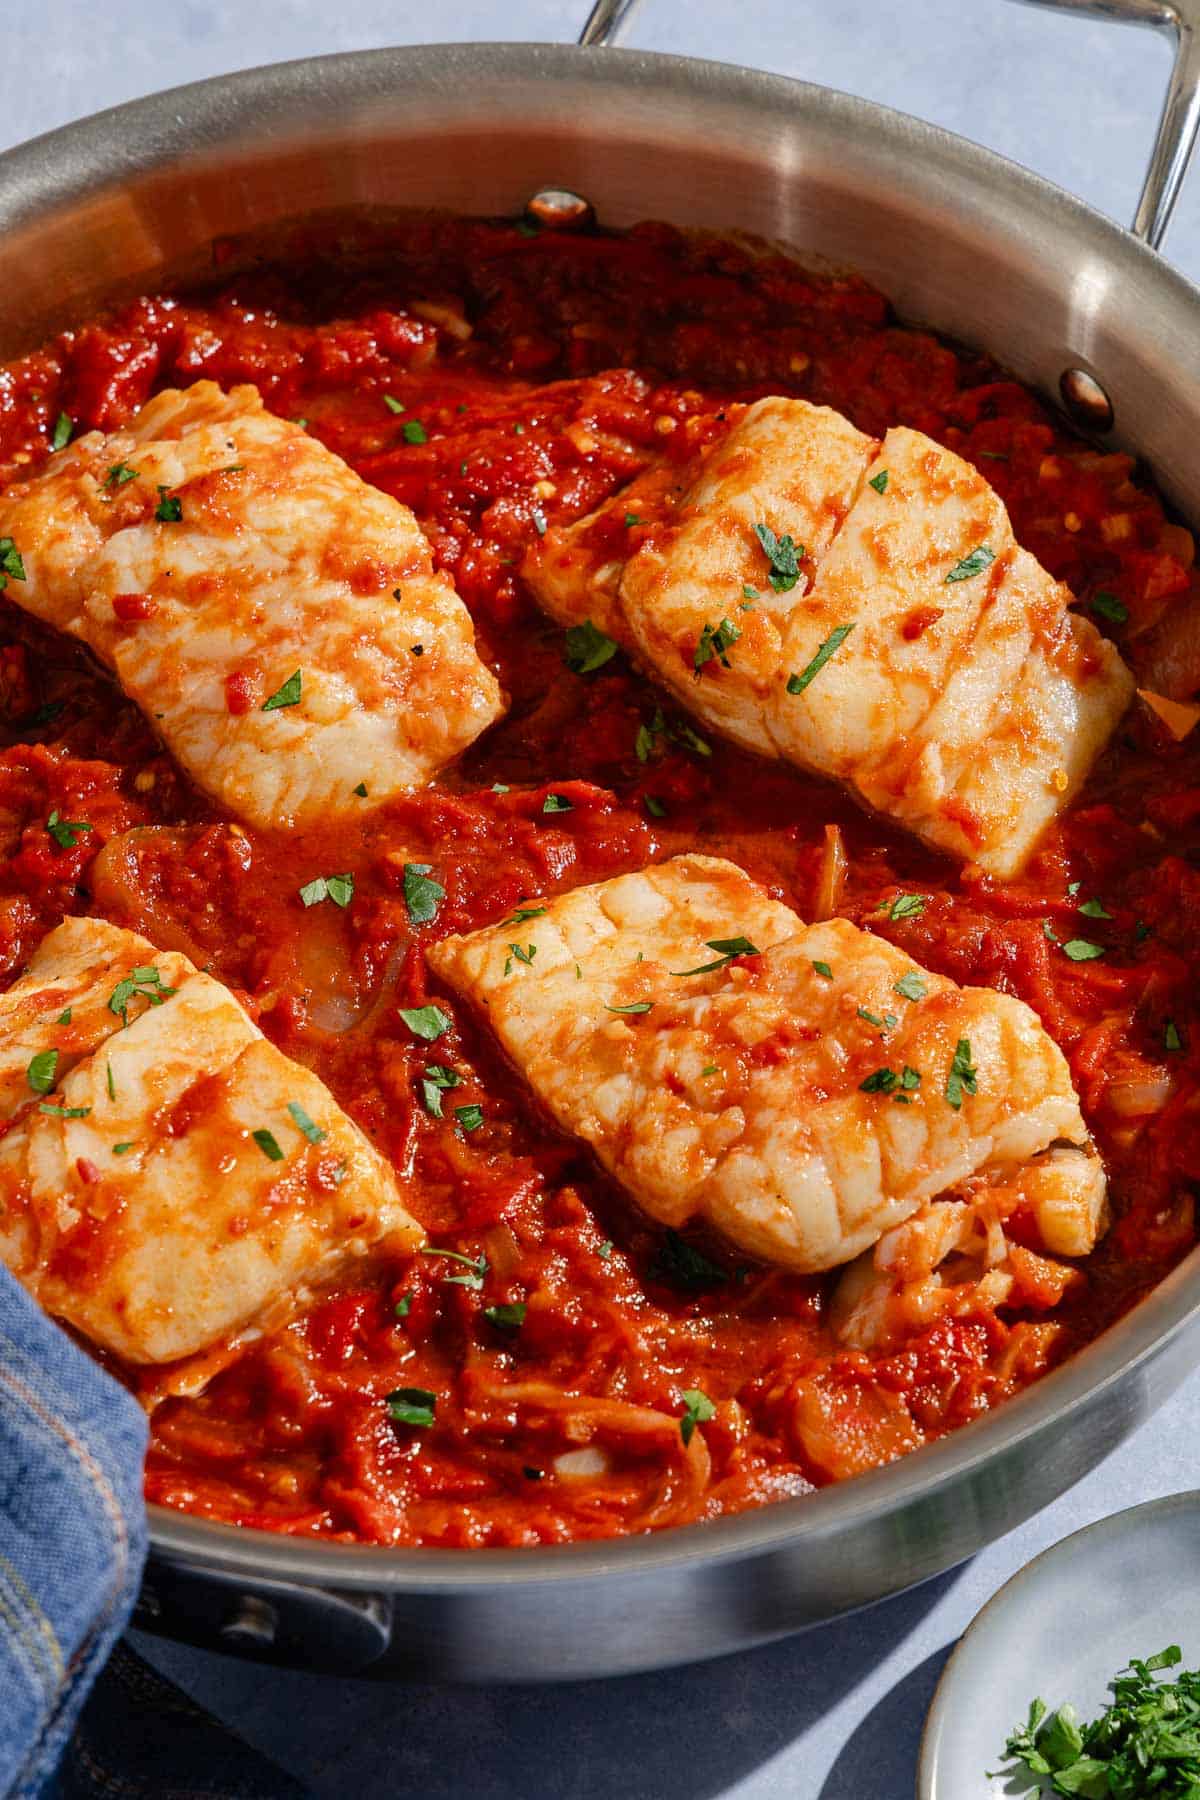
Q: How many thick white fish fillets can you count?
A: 4